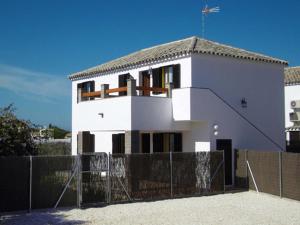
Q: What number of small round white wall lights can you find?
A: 2